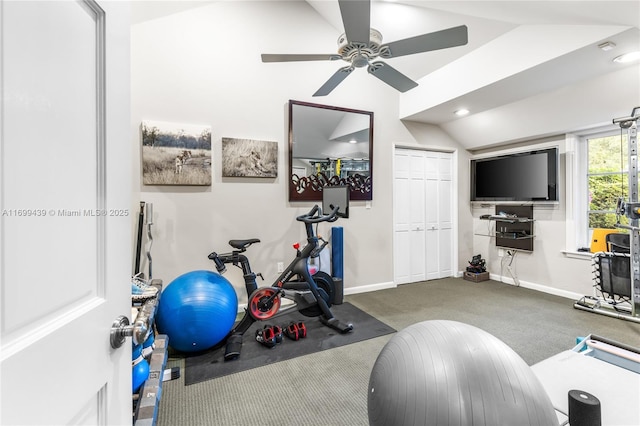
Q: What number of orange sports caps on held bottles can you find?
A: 0